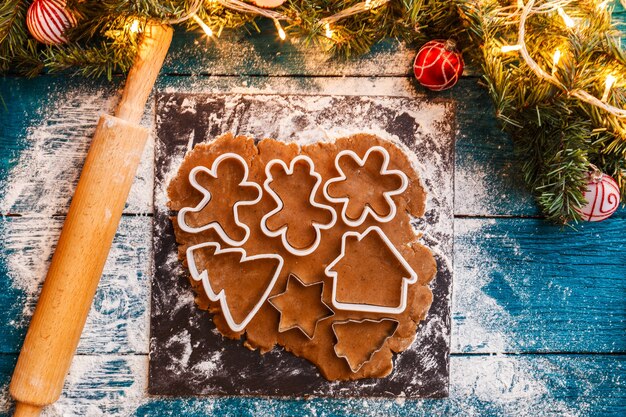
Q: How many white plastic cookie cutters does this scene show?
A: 5